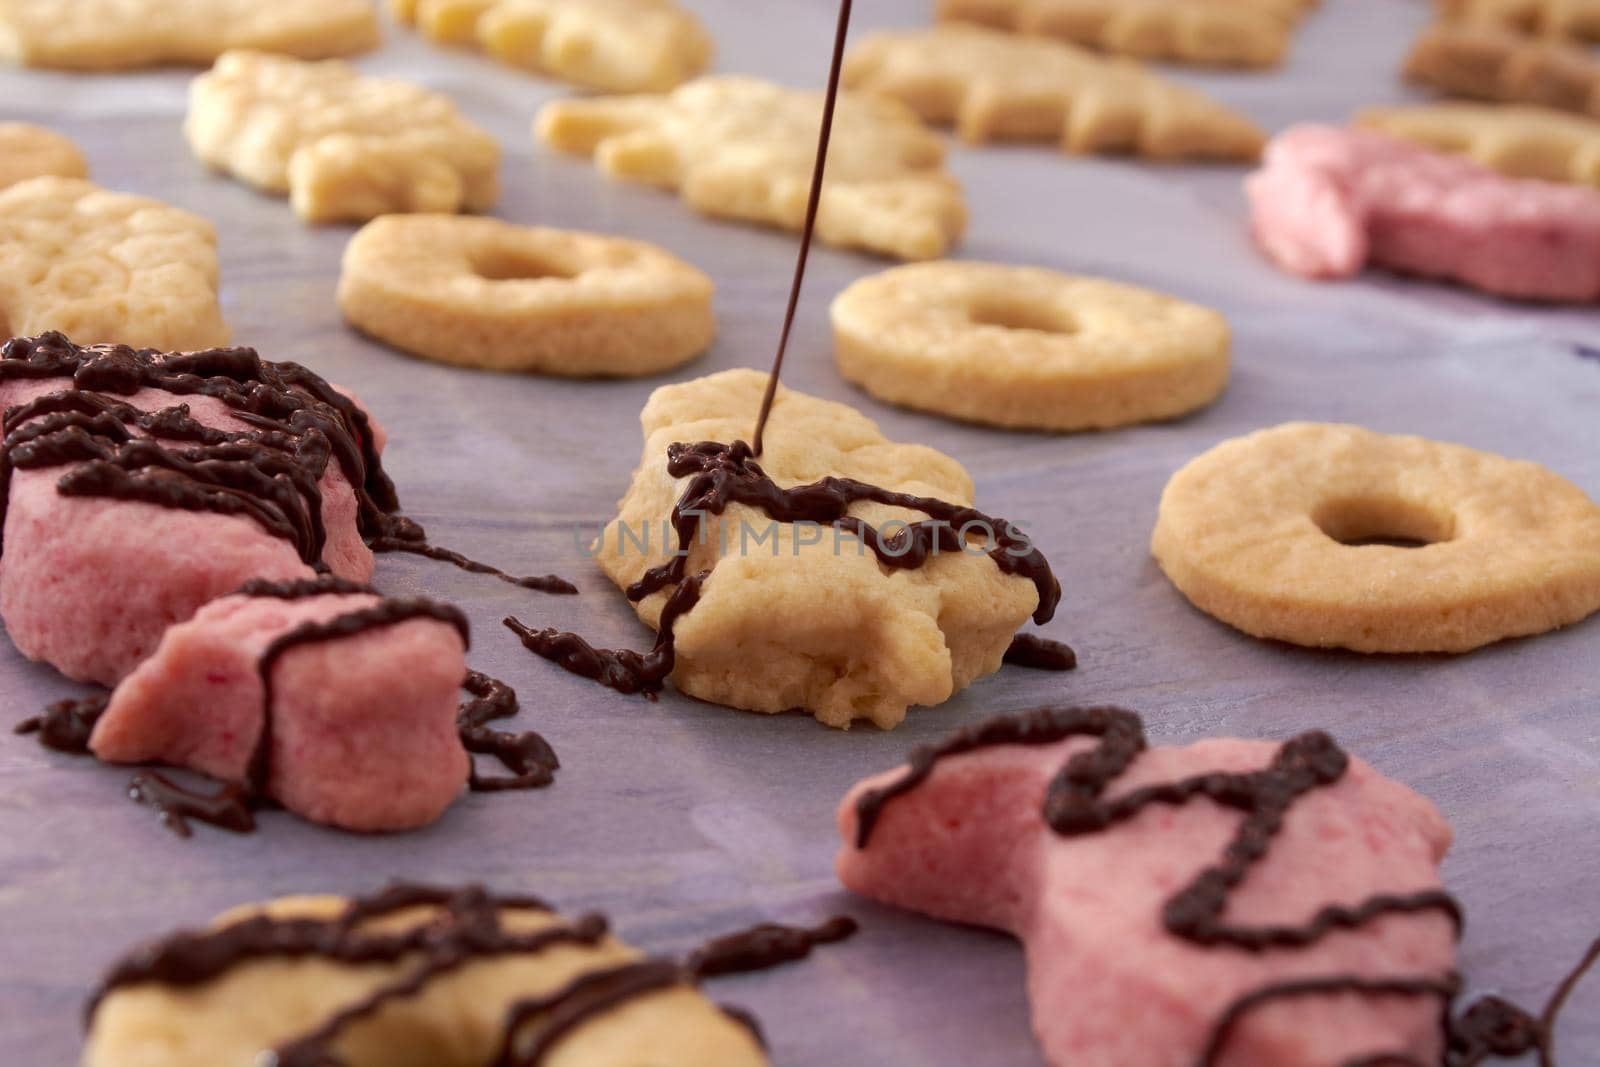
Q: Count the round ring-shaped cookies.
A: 4